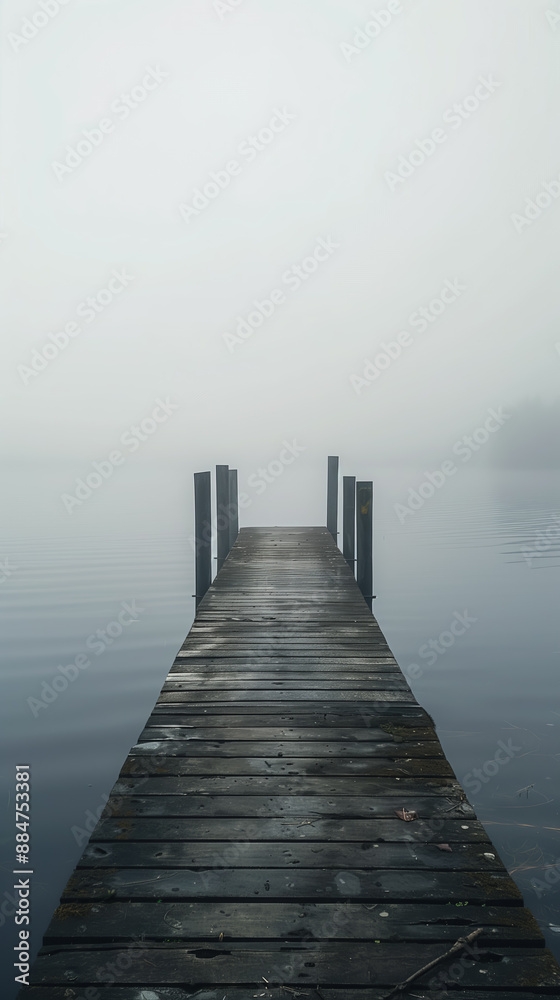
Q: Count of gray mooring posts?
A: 6